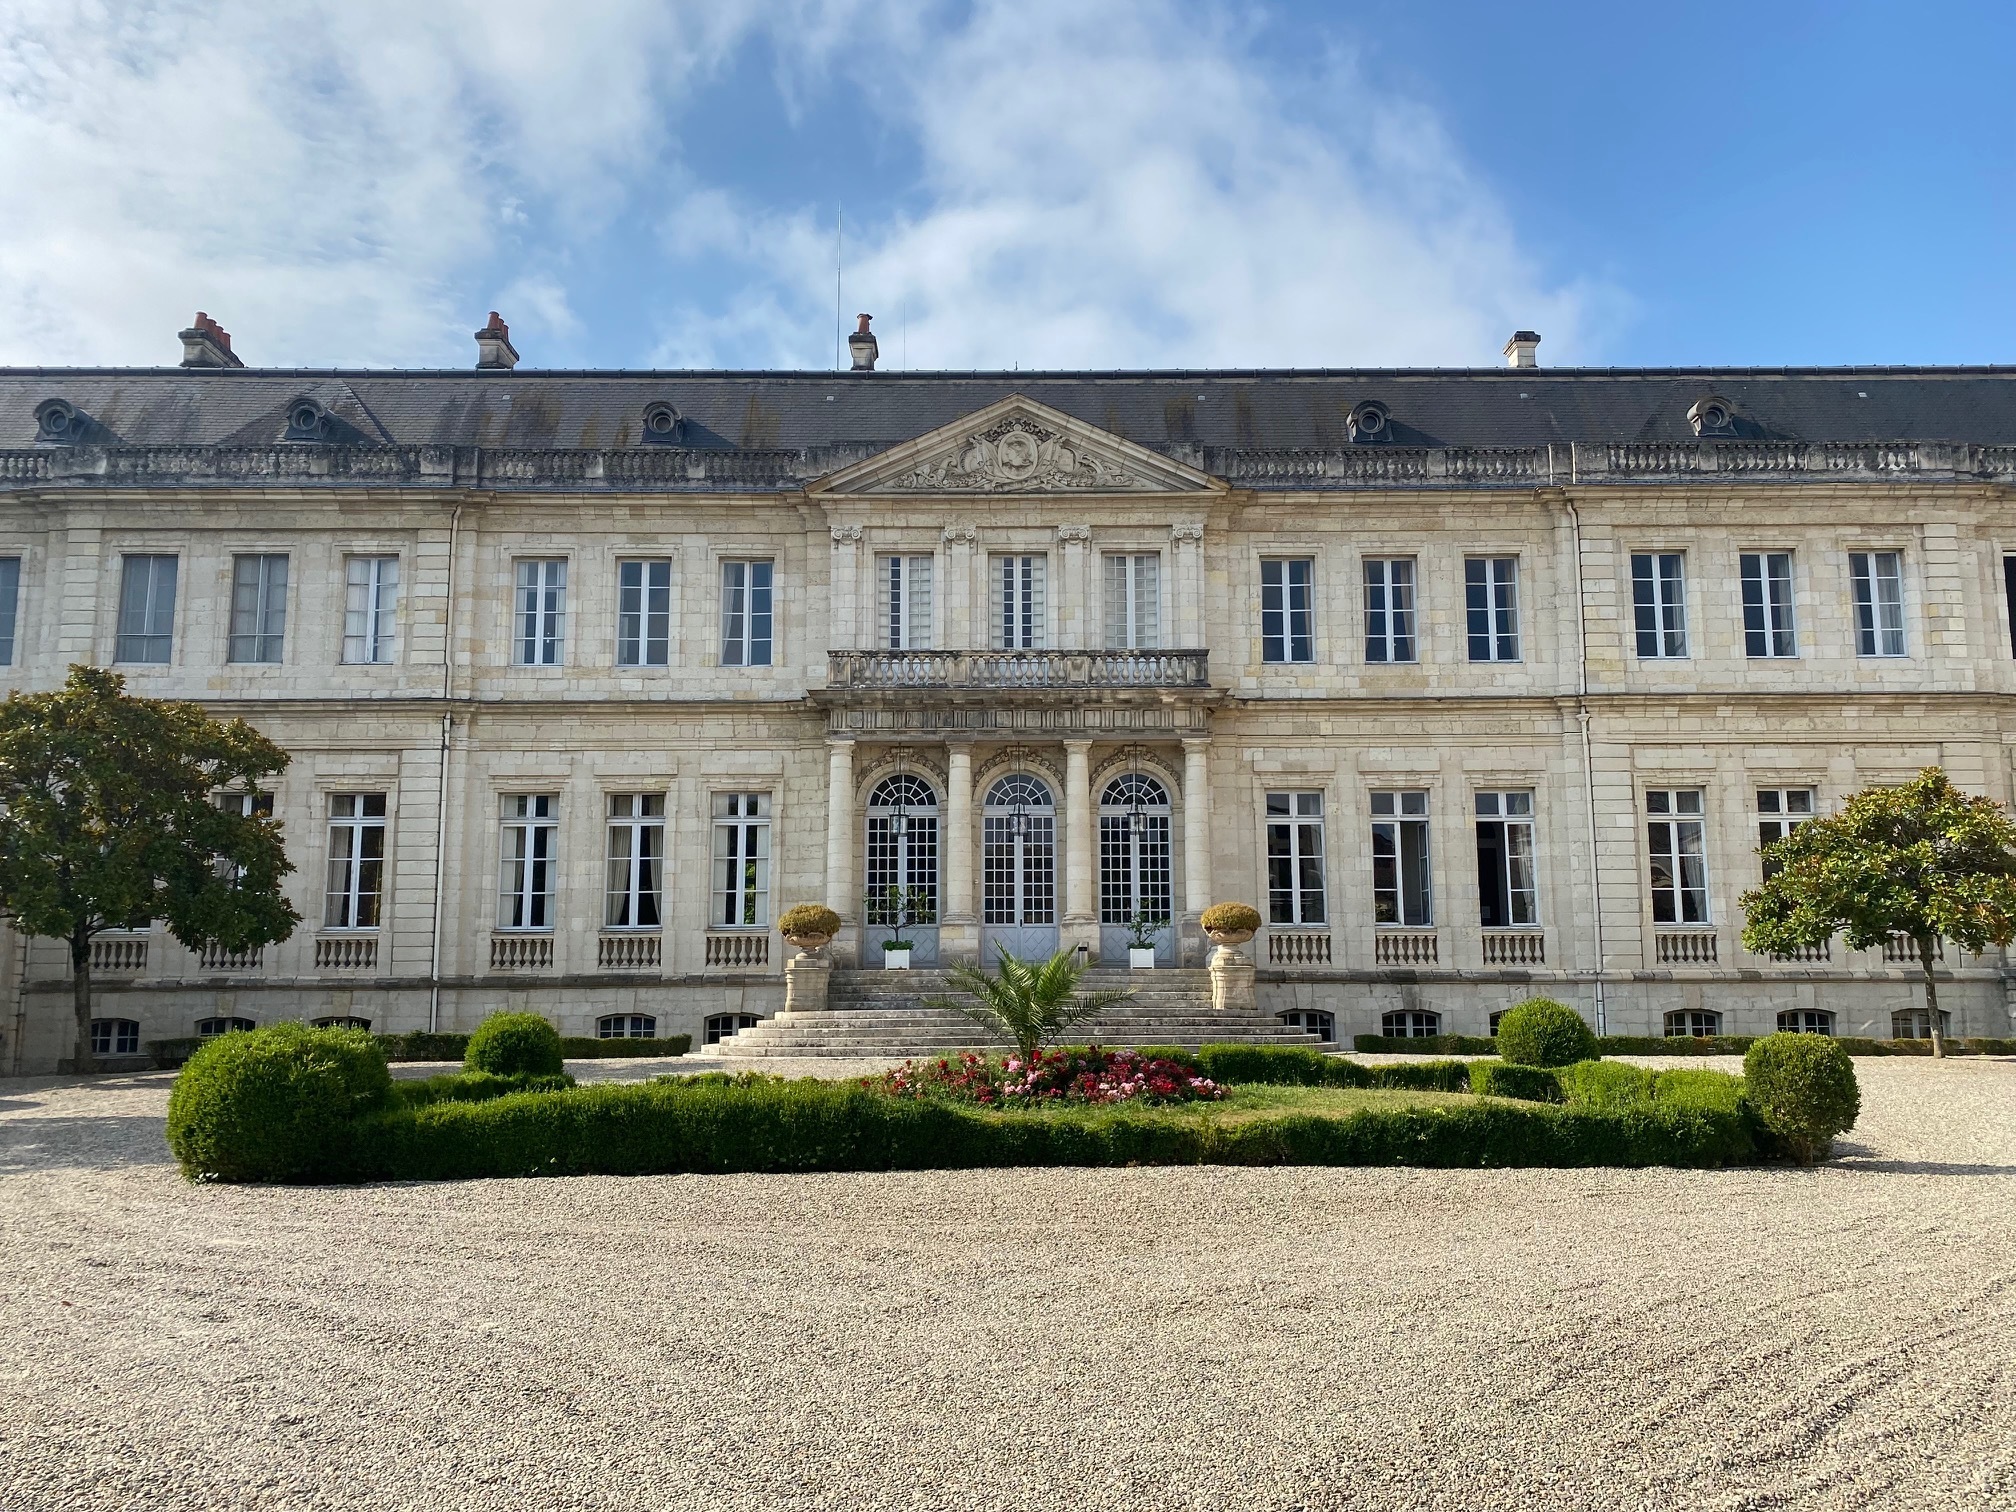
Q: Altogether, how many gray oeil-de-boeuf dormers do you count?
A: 5